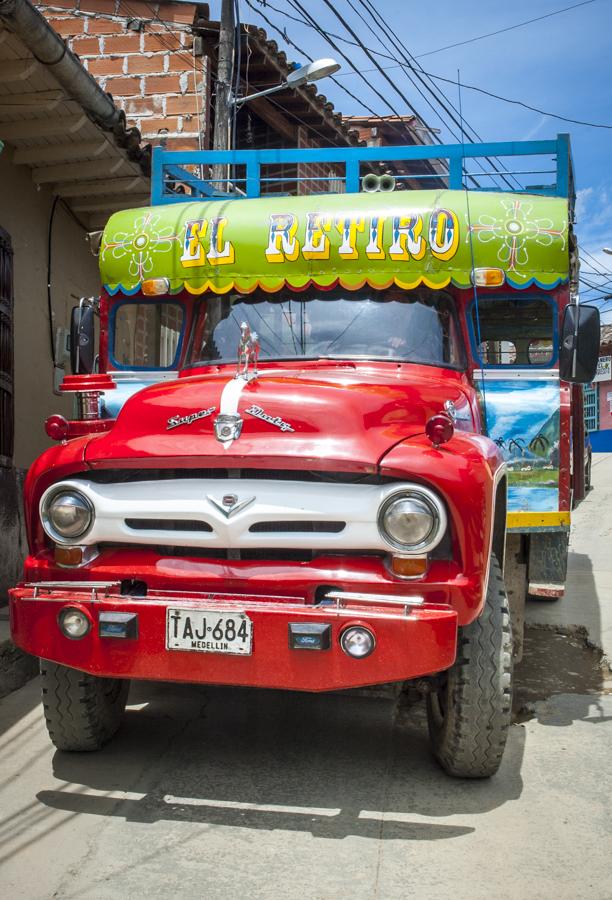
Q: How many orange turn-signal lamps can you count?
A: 4